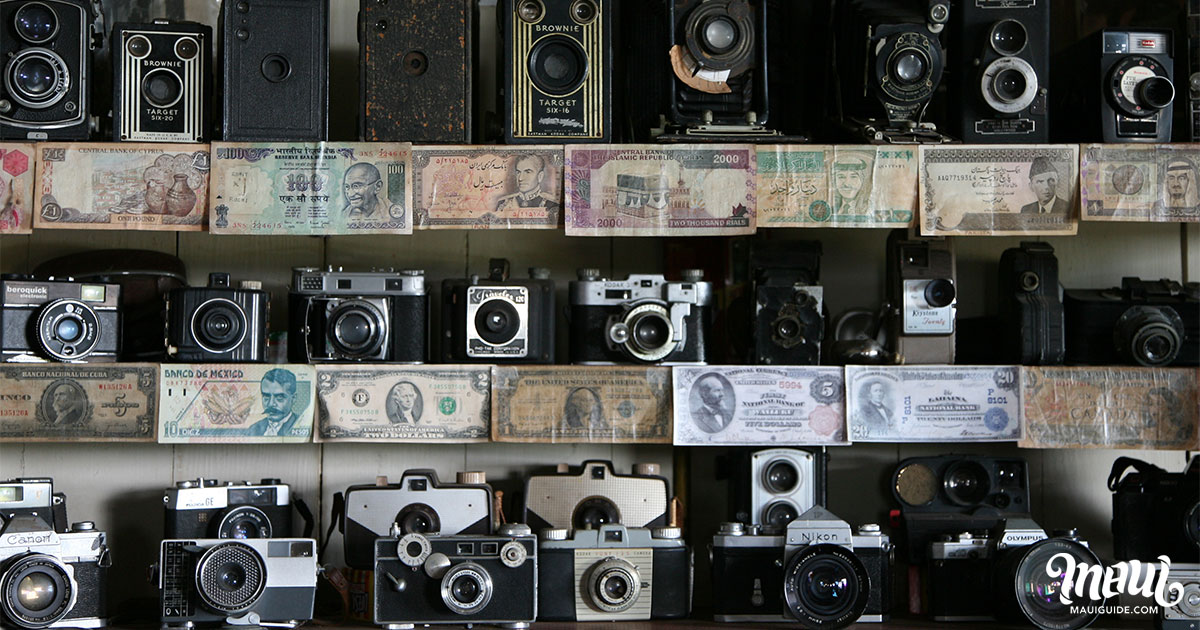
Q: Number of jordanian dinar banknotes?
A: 1